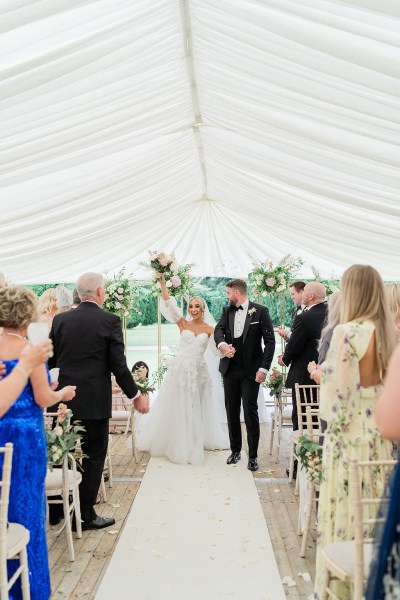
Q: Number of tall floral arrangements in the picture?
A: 4